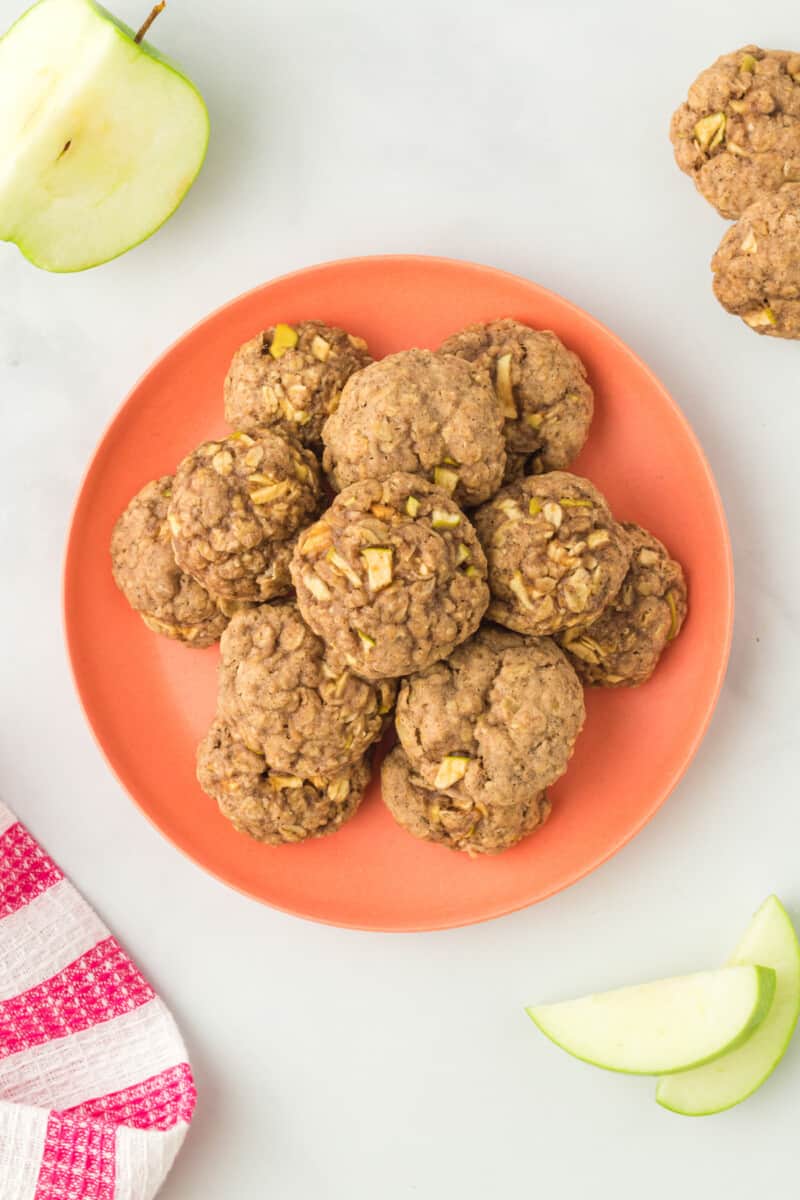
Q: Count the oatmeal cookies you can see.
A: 14